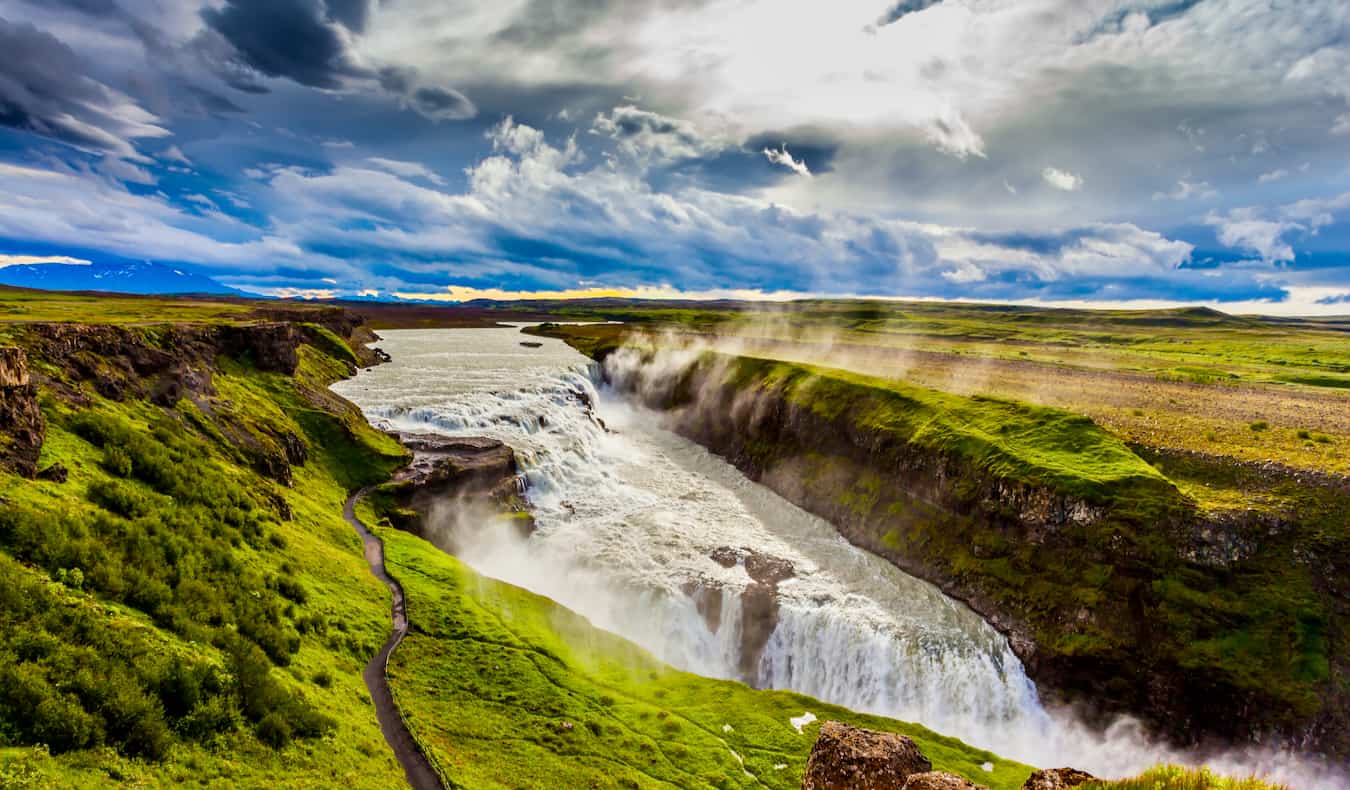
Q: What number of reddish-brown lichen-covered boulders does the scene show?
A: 3